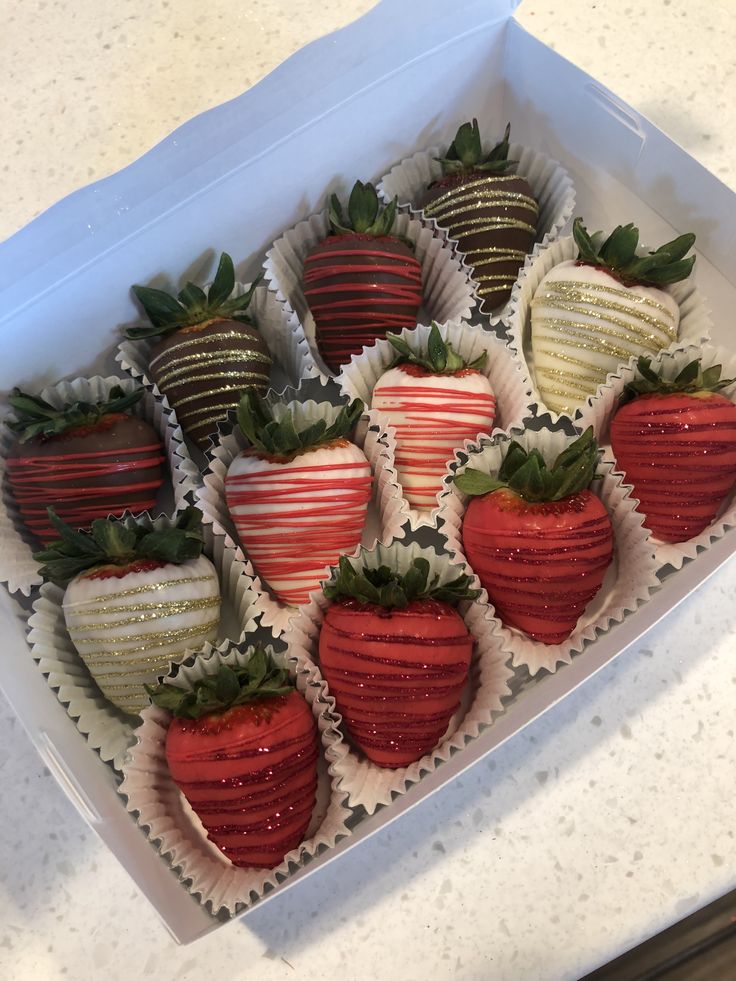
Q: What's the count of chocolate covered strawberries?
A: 12